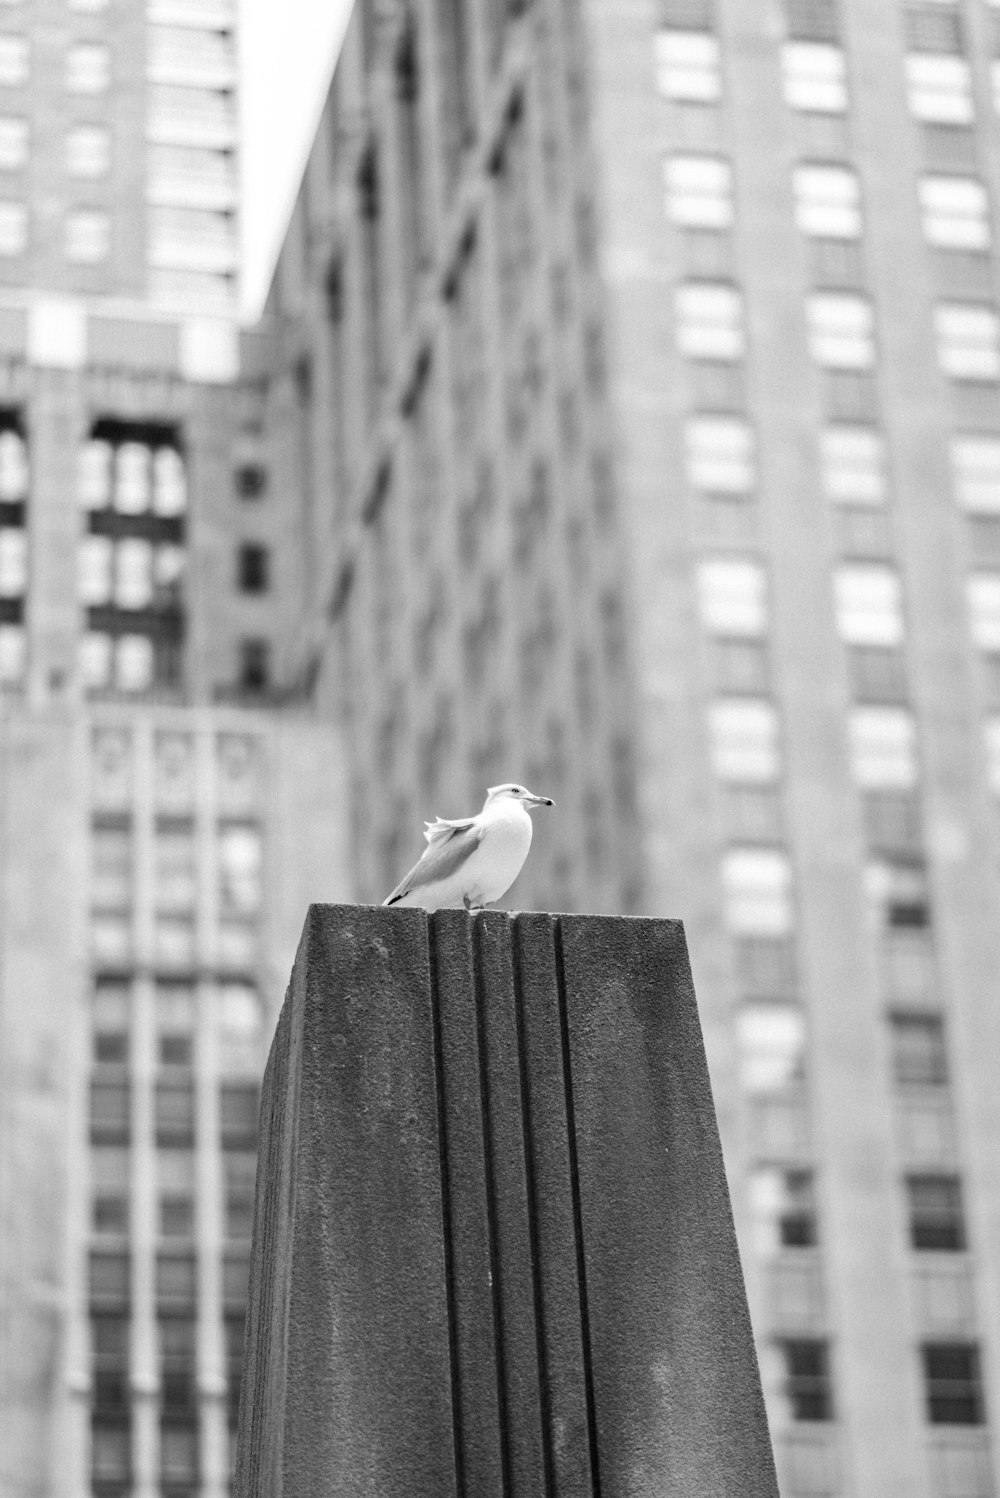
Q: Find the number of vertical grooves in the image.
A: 4